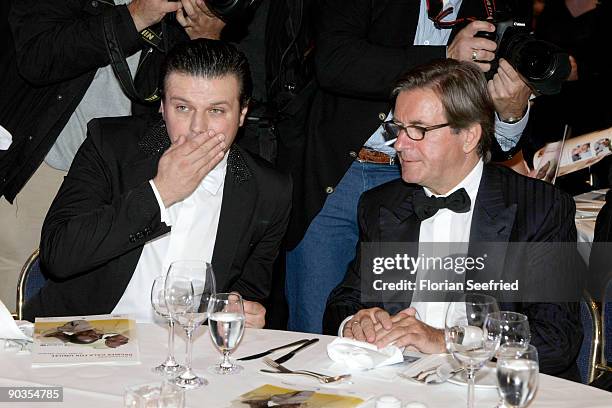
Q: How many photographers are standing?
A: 2